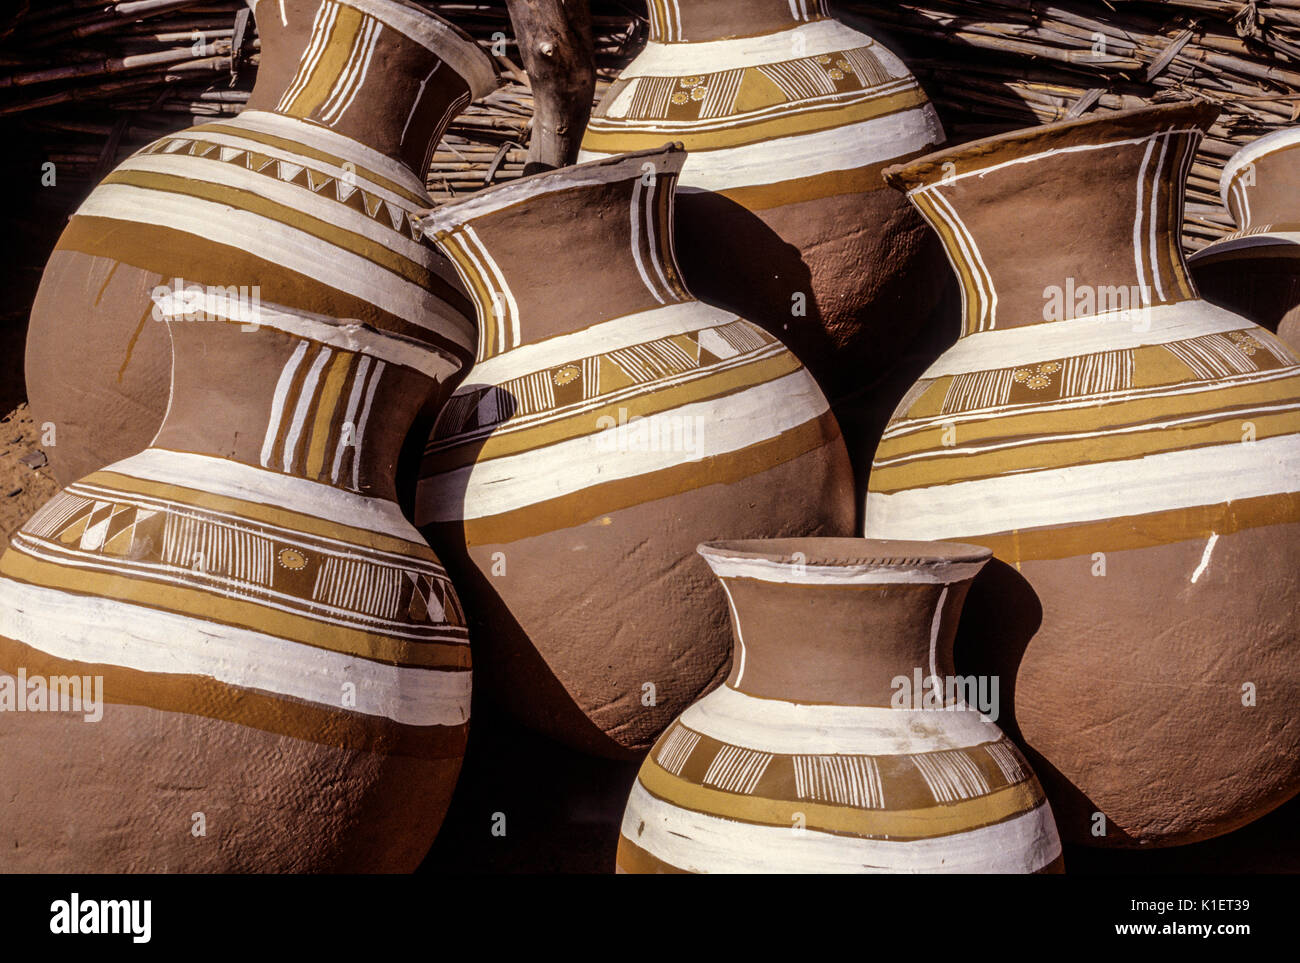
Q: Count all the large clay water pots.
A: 7